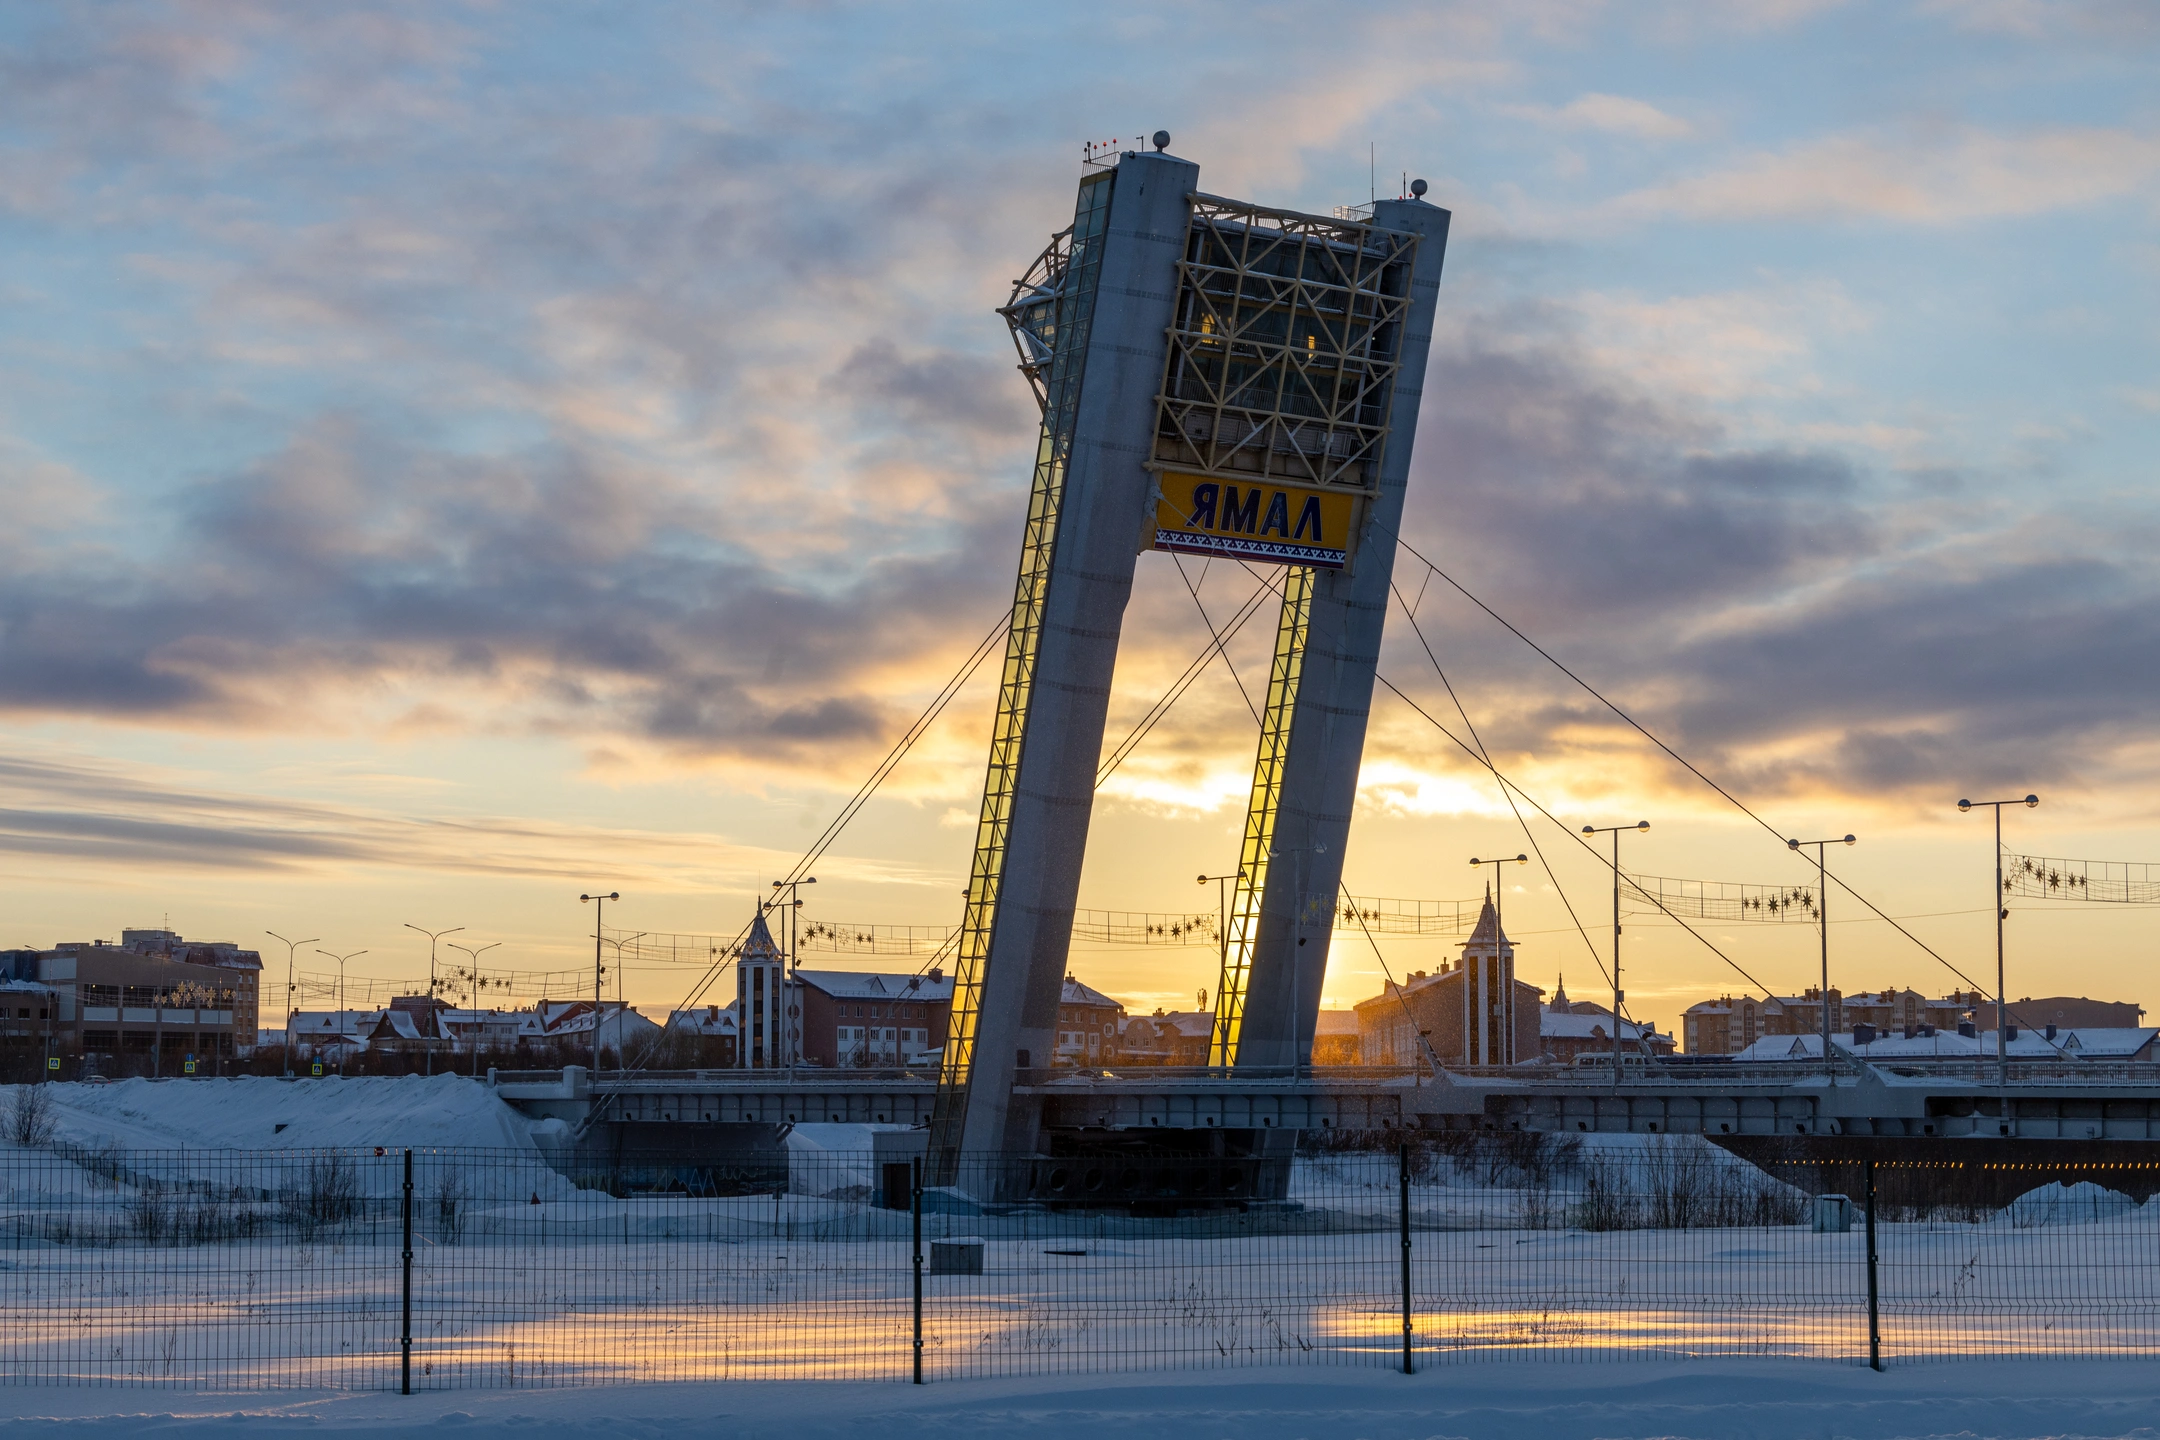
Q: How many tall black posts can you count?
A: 4